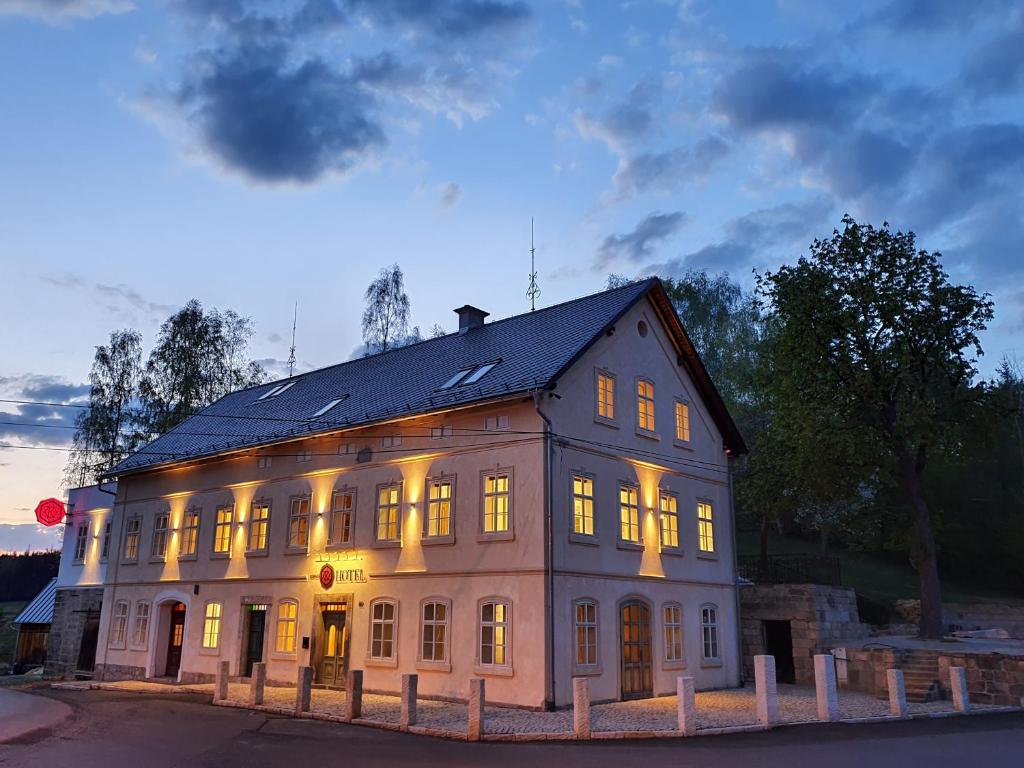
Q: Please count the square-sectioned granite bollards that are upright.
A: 12